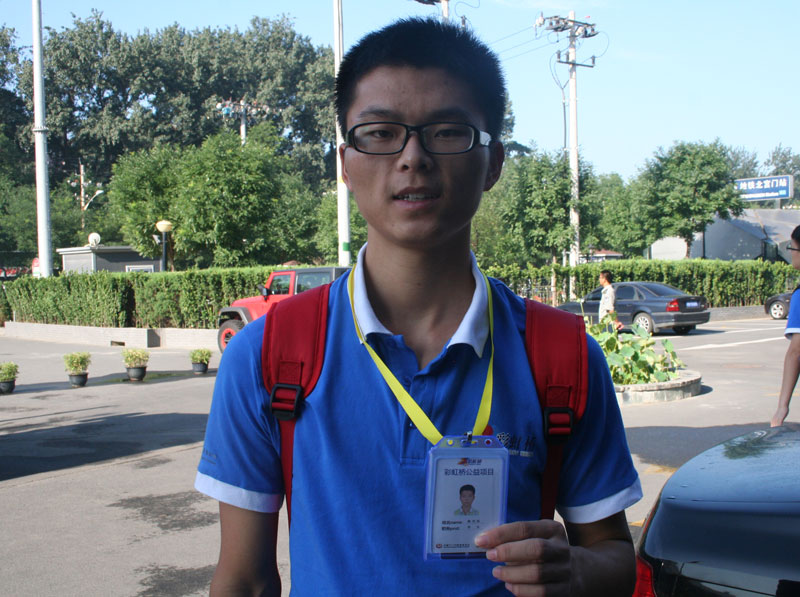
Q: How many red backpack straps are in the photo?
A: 2